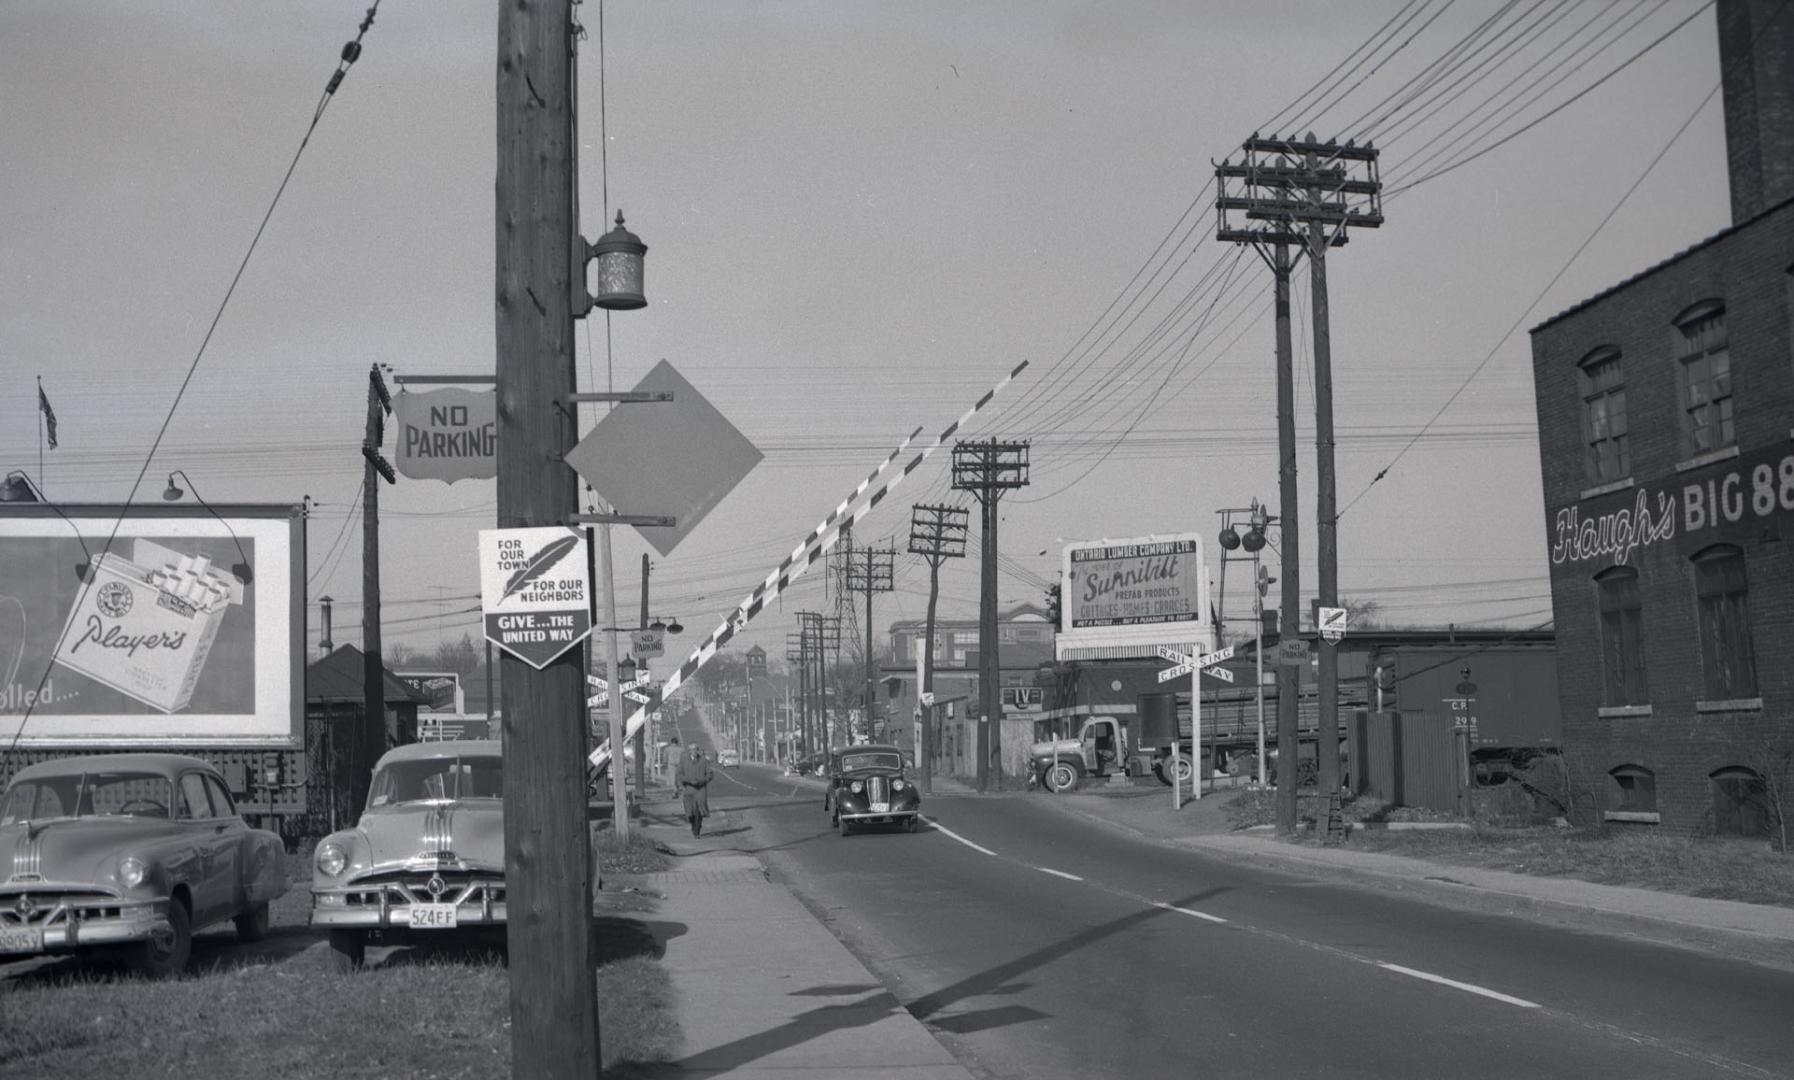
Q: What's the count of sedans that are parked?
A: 2